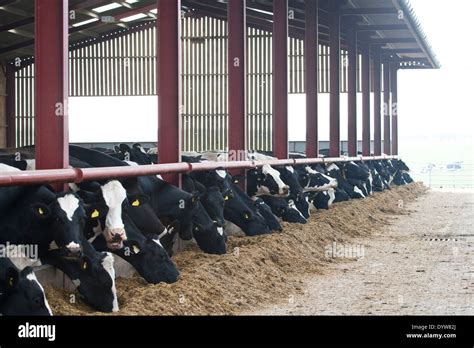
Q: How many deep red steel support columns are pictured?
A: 11